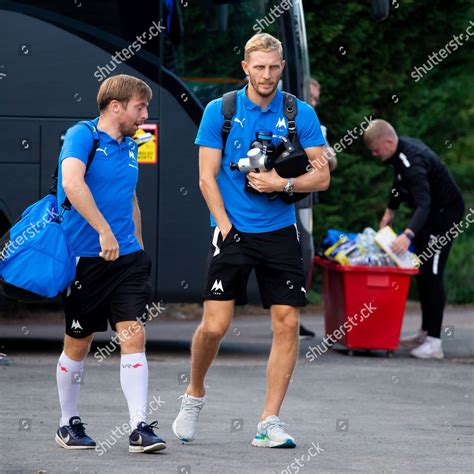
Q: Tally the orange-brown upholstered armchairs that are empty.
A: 0